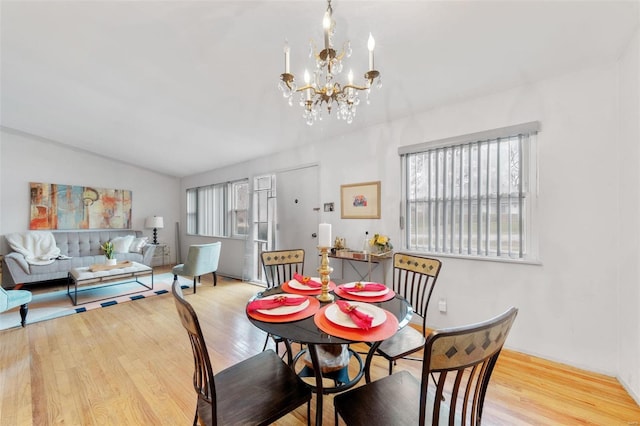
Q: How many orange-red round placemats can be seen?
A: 4